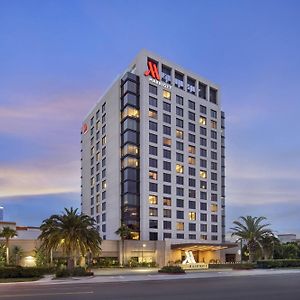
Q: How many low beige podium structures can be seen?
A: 1